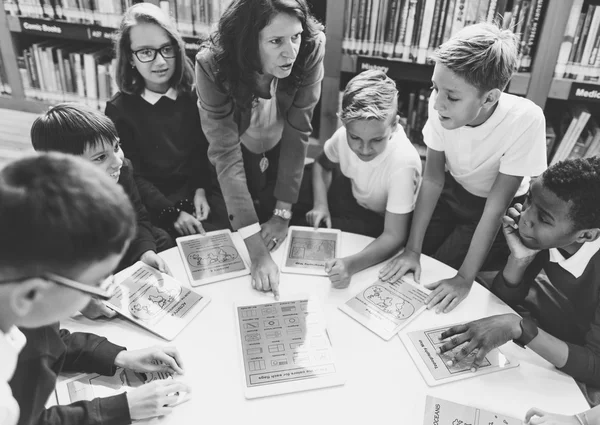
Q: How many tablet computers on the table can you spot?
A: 8